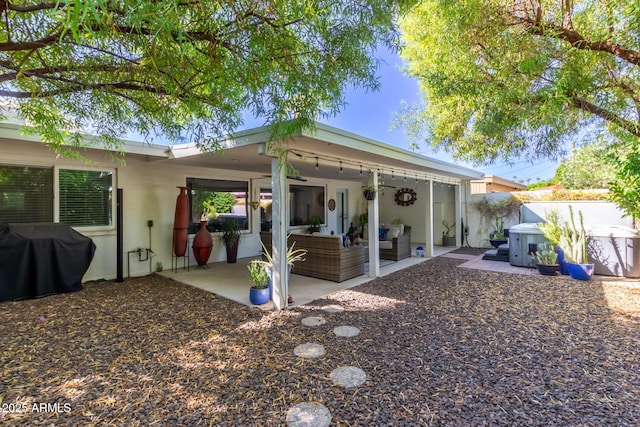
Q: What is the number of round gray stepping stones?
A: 6